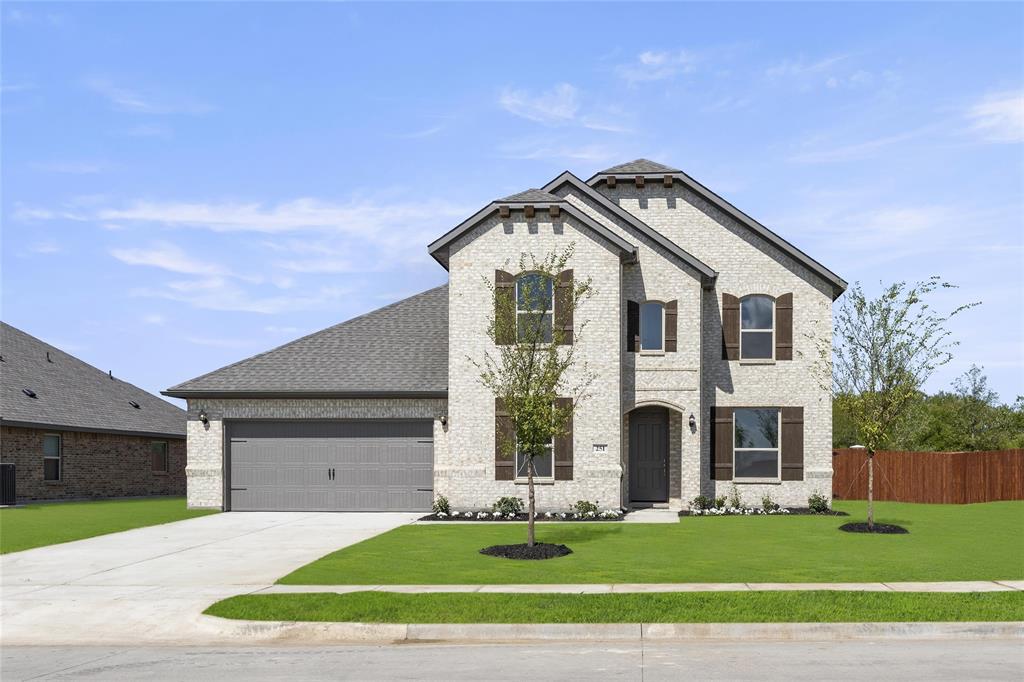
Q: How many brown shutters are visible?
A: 10